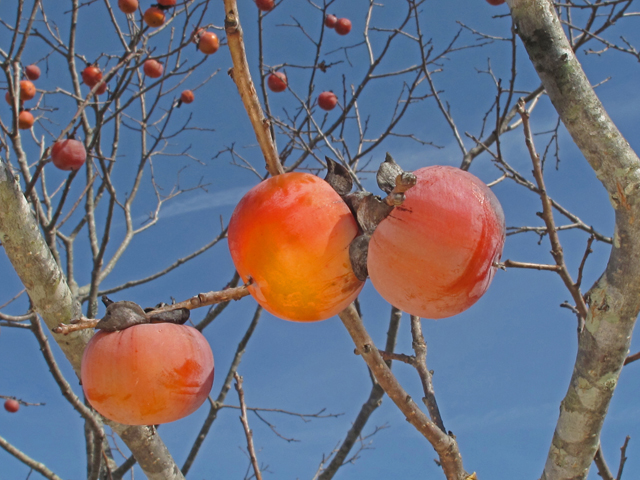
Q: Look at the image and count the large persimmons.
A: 3